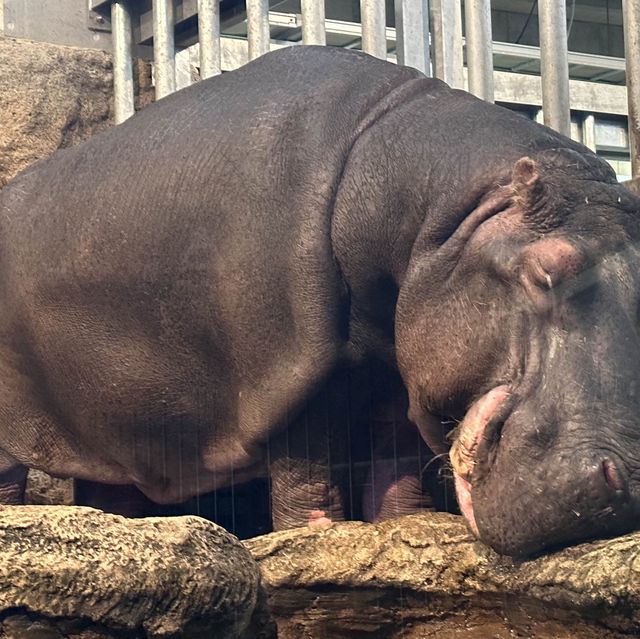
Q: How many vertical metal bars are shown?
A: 11